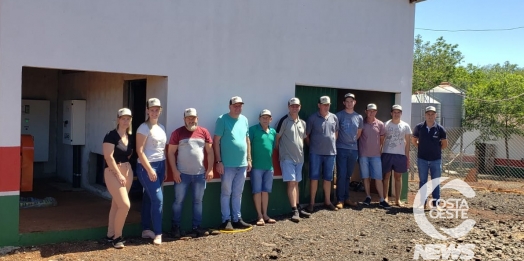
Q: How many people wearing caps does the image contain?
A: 11